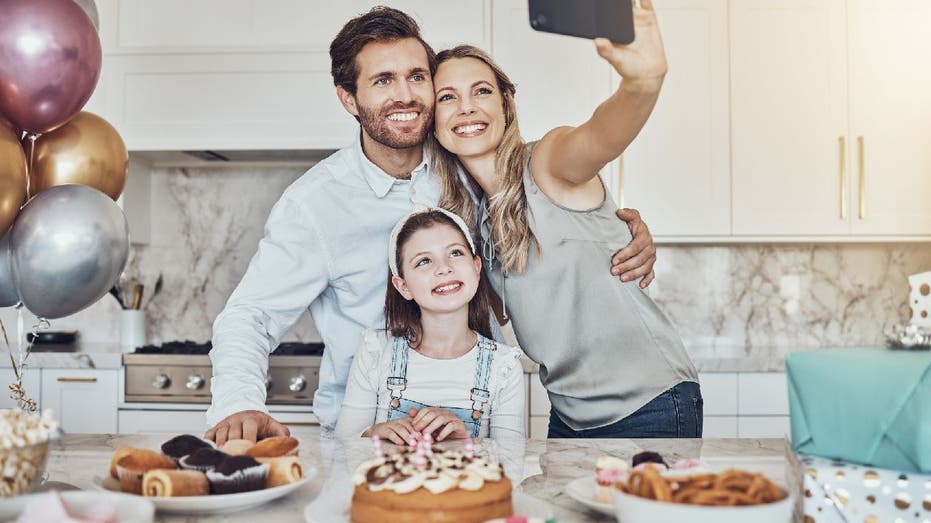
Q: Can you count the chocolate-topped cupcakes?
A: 4